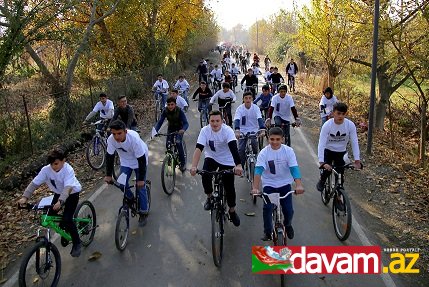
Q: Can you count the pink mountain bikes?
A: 0